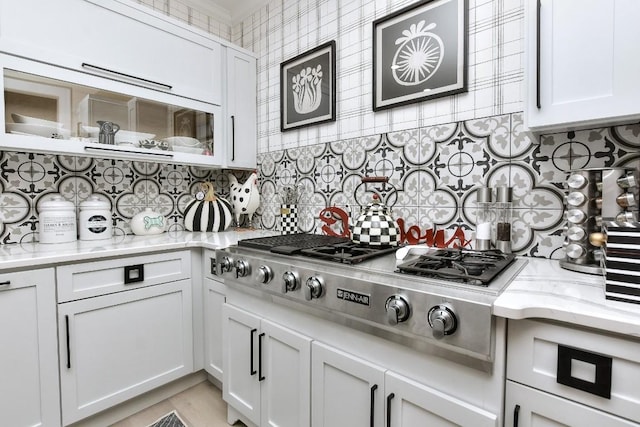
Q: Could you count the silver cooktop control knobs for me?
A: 7